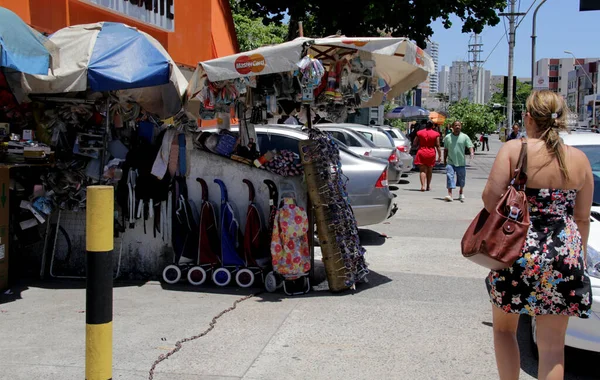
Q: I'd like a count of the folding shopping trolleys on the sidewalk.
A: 6